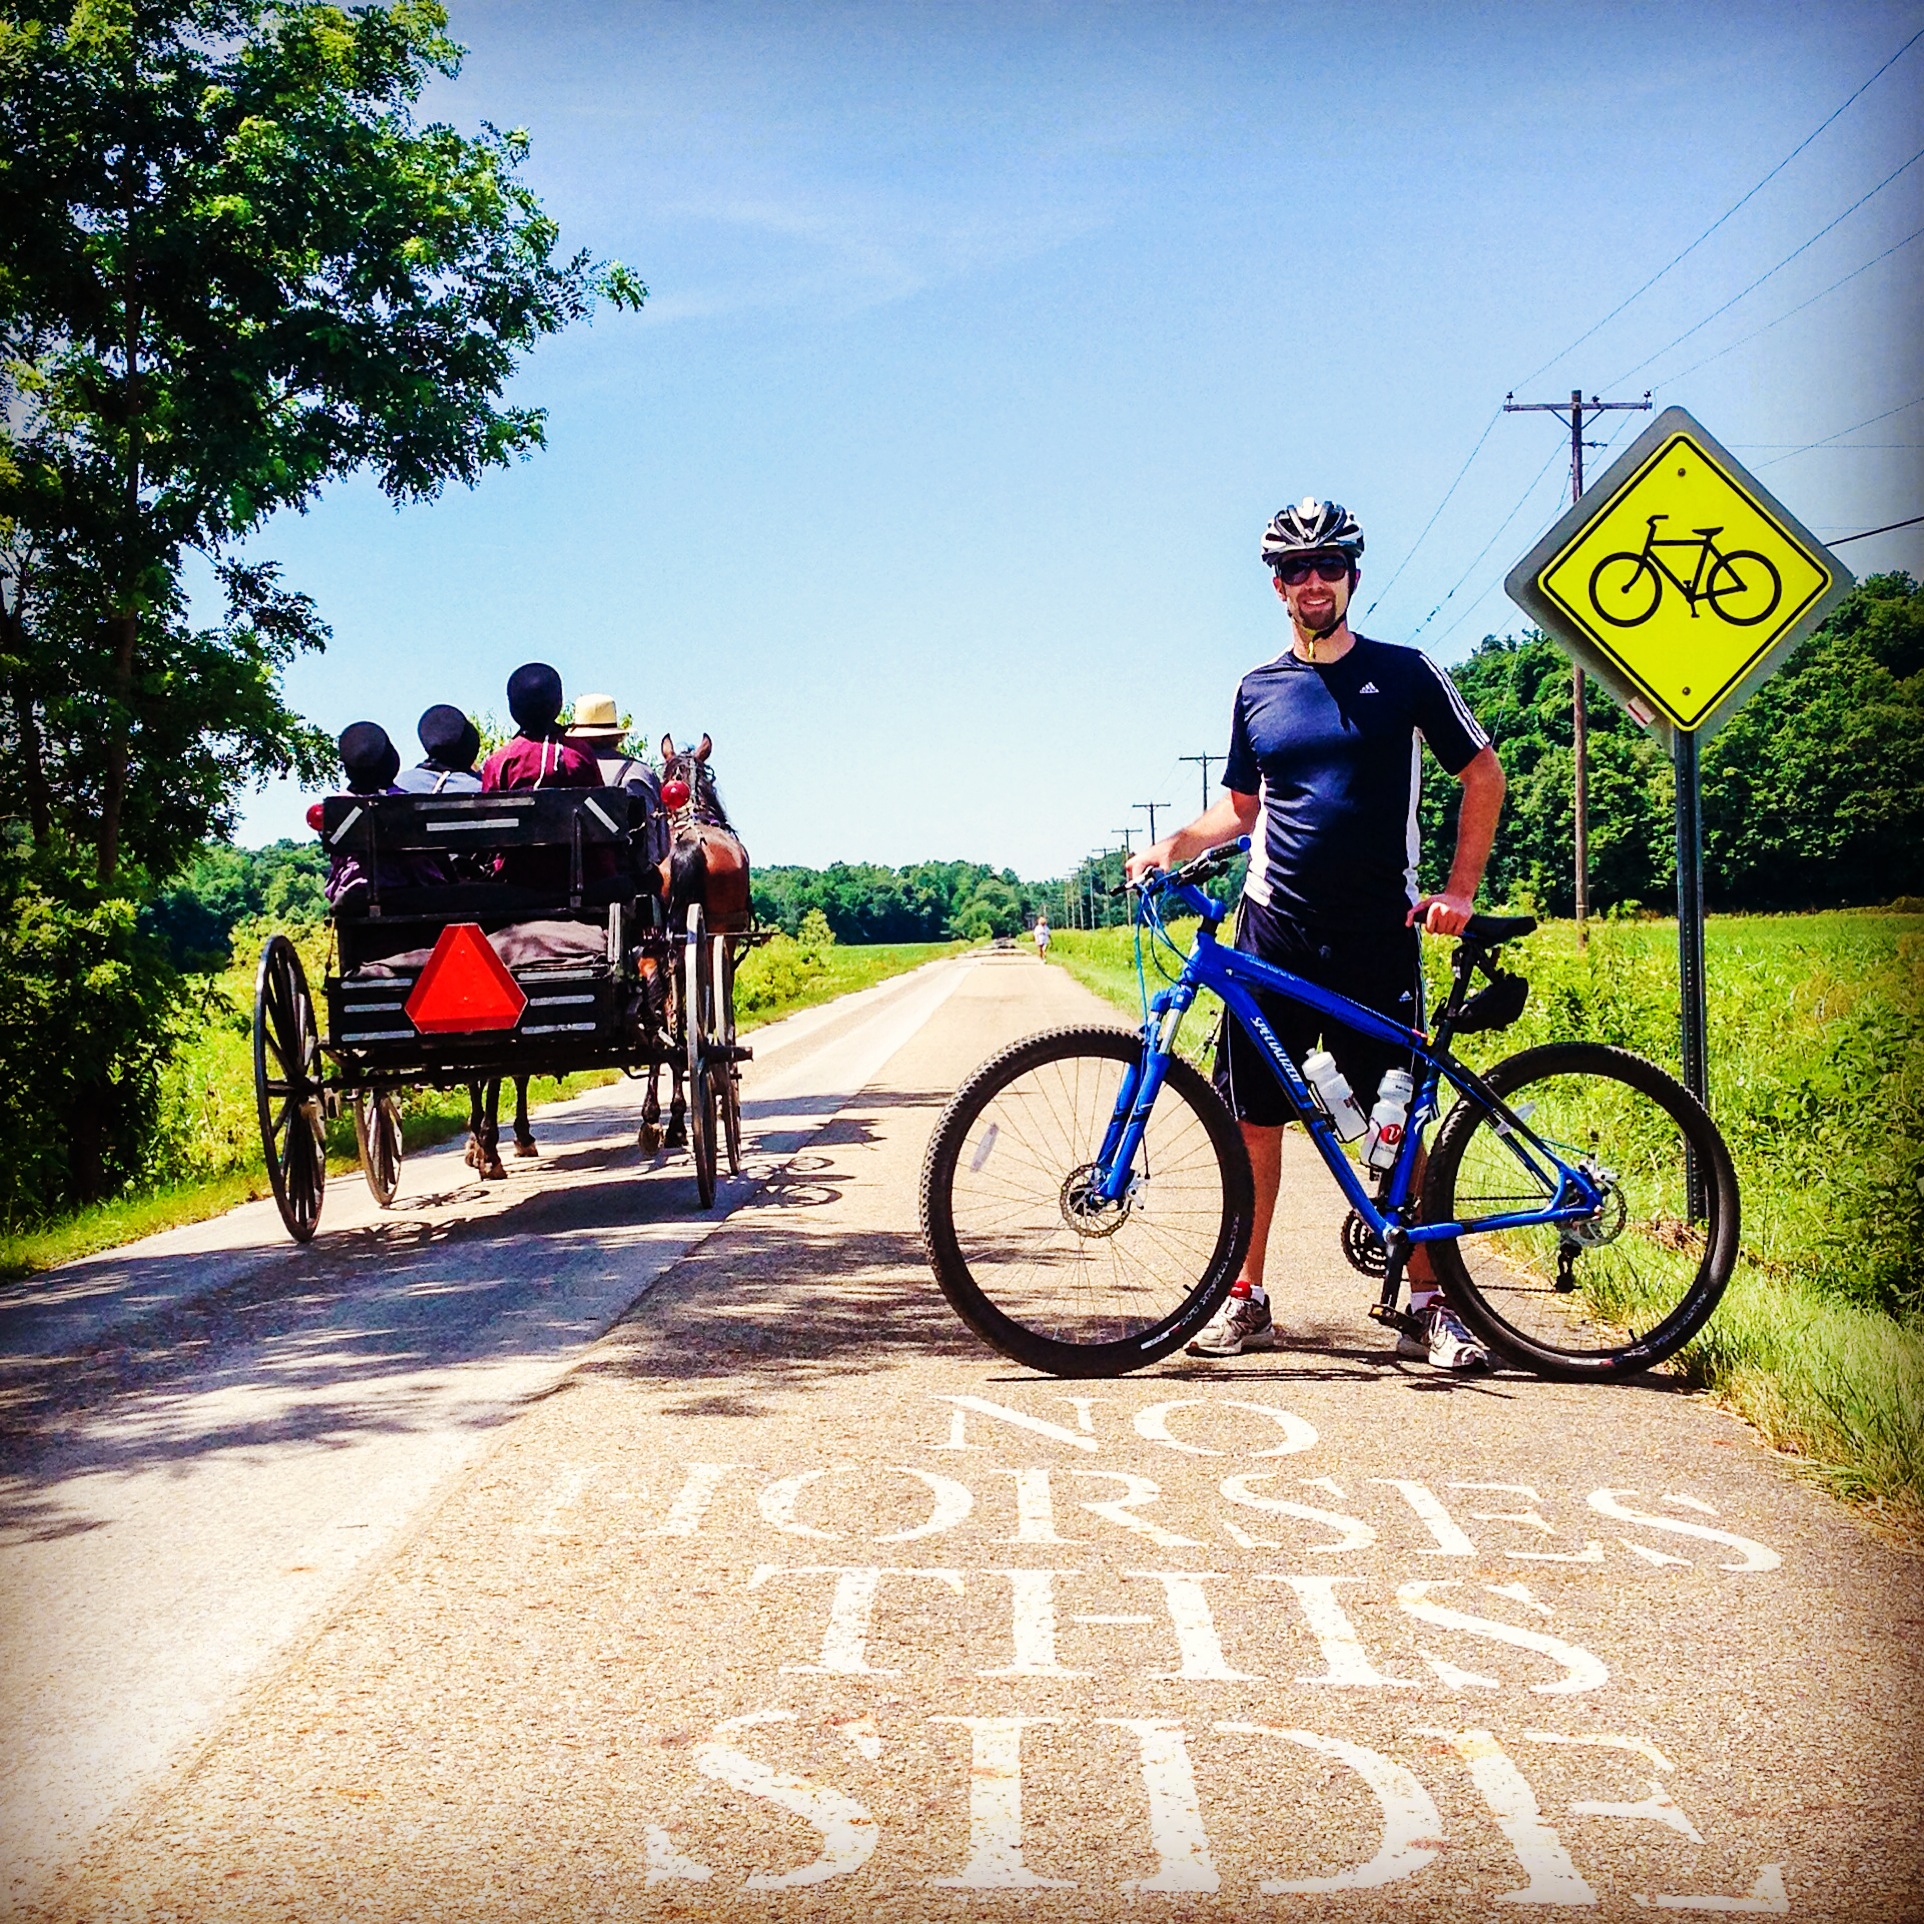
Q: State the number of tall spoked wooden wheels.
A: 4